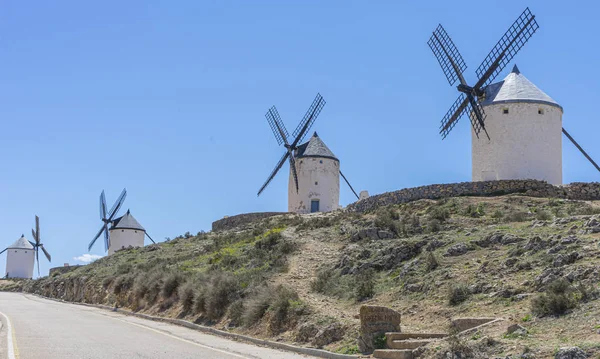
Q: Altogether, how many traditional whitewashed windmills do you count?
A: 4